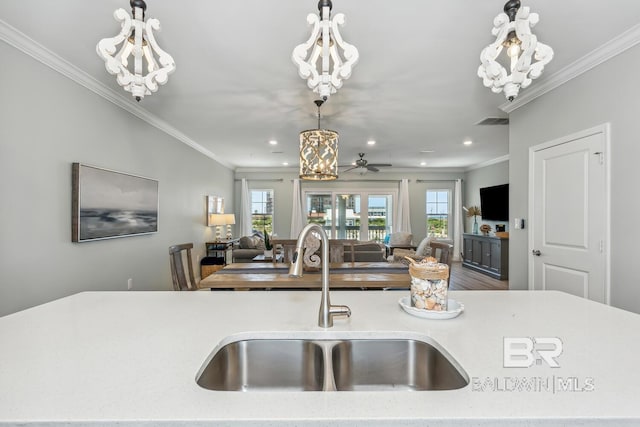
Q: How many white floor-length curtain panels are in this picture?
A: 4